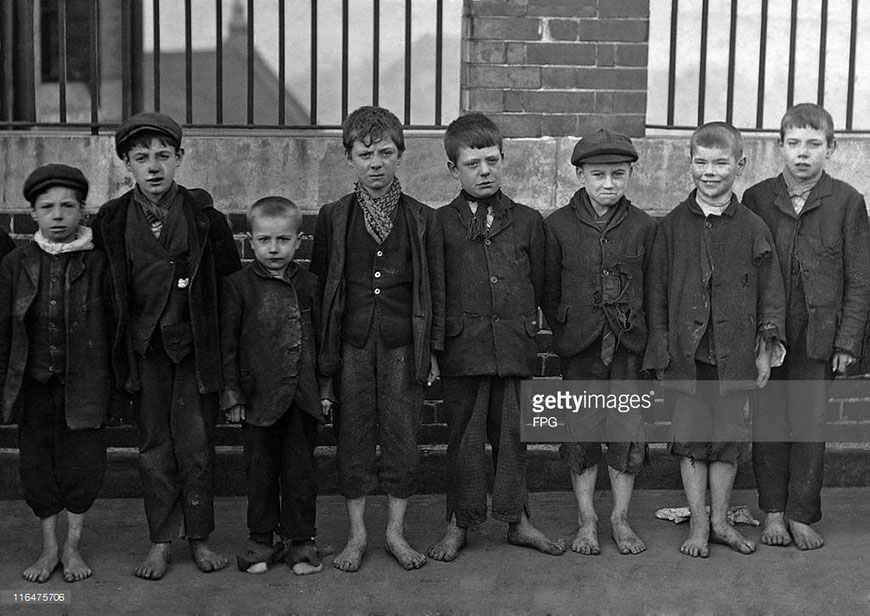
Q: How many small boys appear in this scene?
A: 8